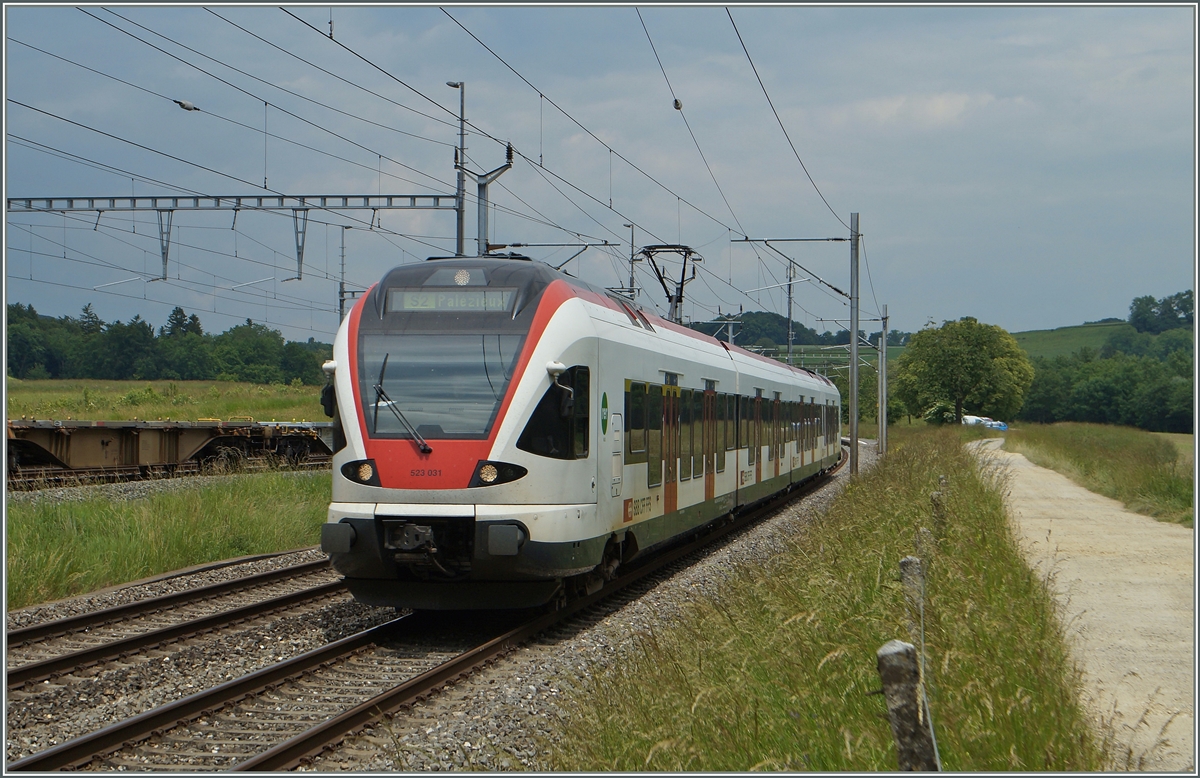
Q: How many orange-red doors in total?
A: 8